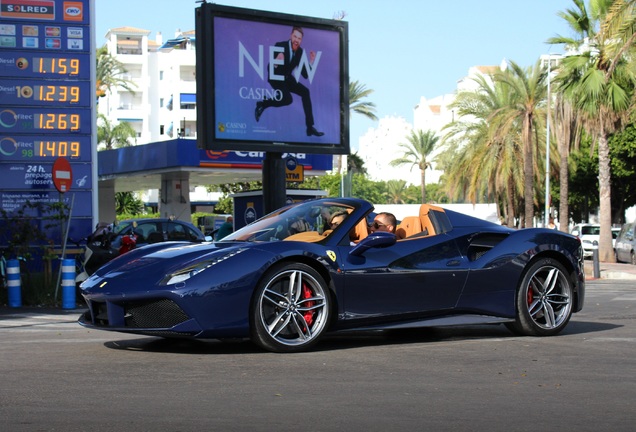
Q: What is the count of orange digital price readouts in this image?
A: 4